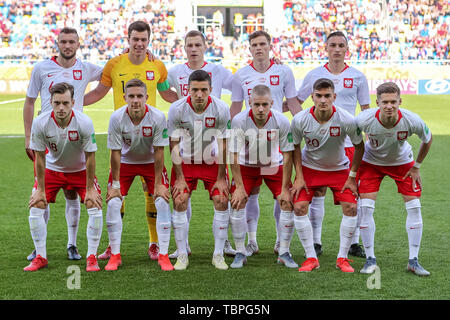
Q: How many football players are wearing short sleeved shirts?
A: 11